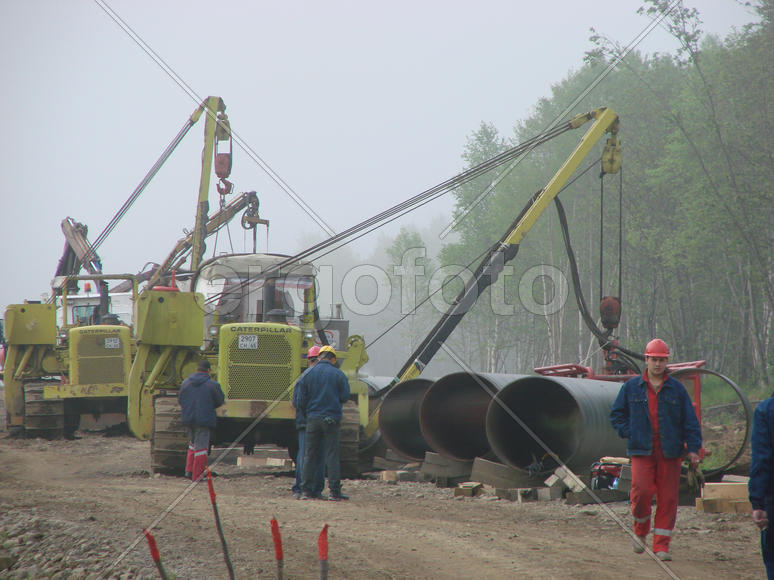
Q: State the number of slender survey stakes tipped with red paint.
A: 4